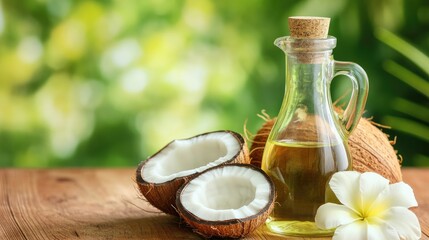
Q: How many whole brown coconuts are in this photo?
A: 1